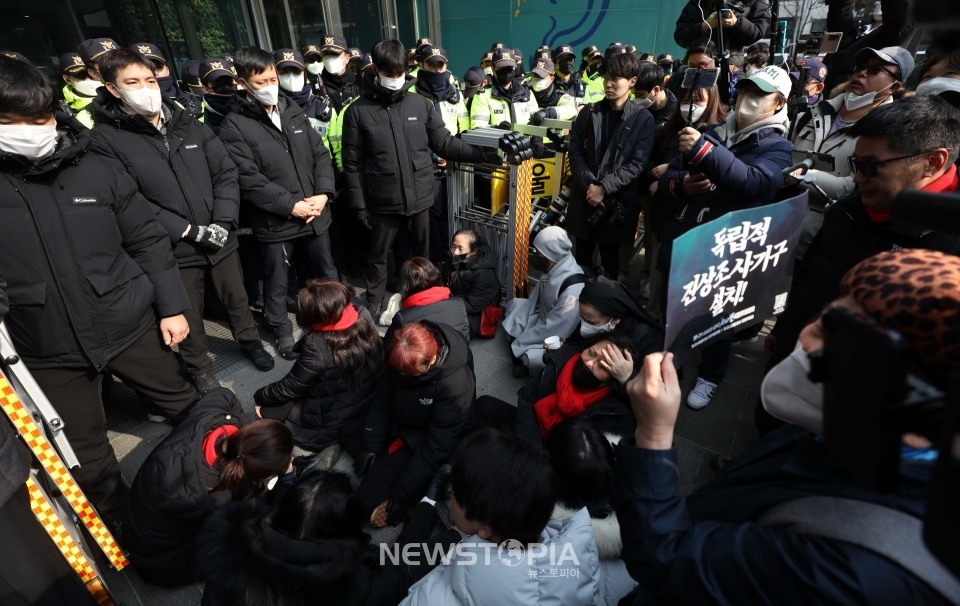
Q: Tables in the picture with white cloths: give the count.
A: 0